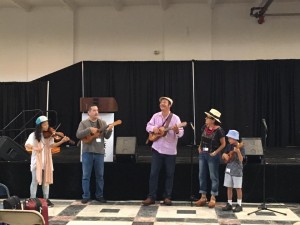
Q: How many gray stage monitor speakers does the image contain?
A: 2